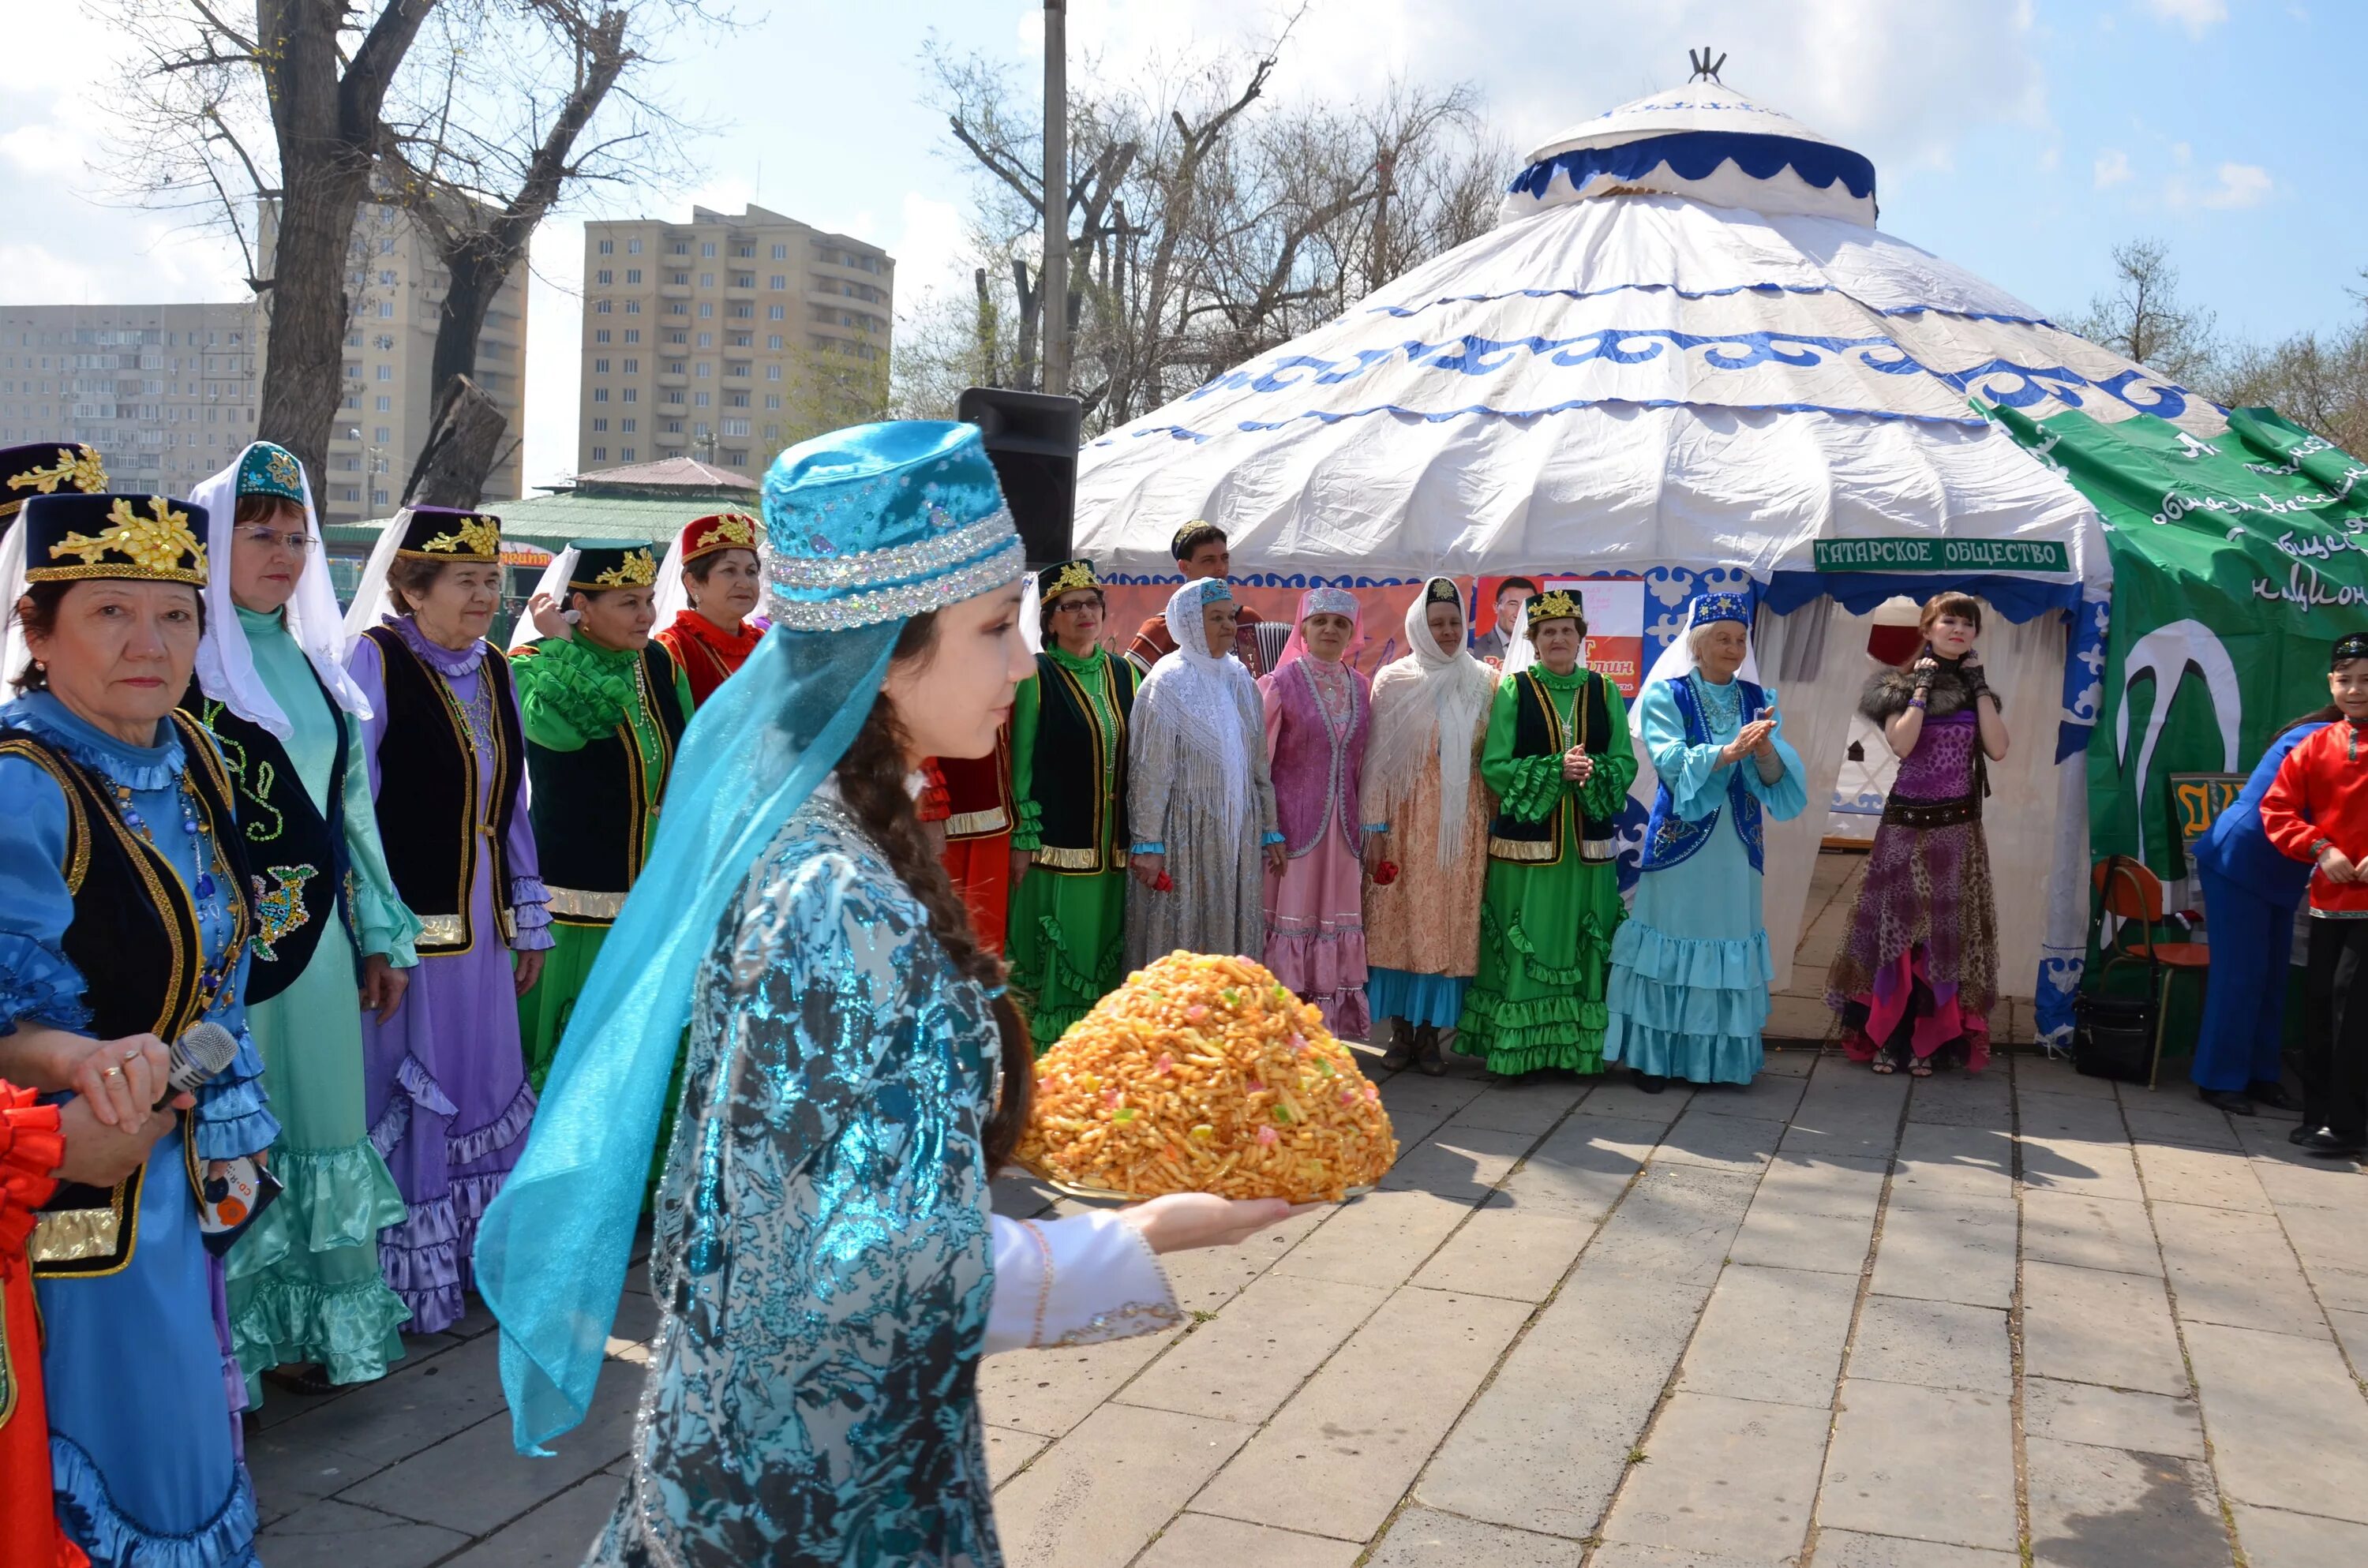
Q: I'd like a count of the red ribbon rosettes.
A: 2